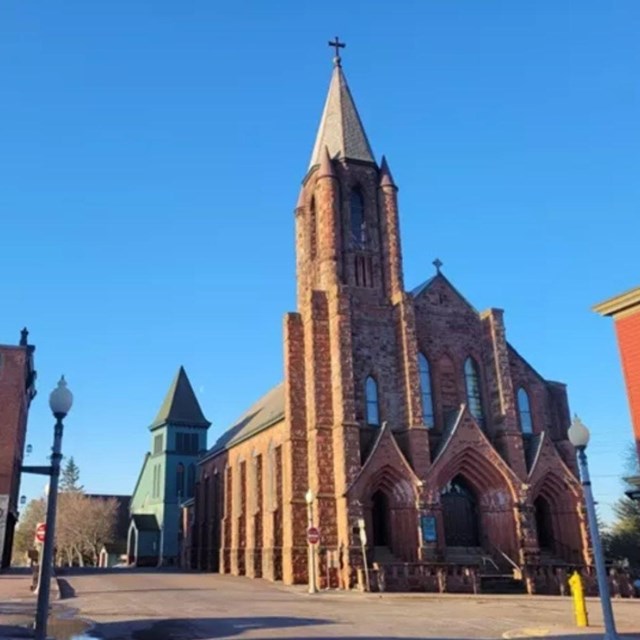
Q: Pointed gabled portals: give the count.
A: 3